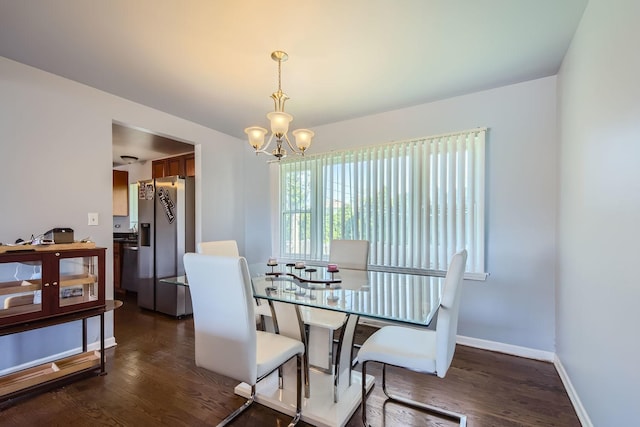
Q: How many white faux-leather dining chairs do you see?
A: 4